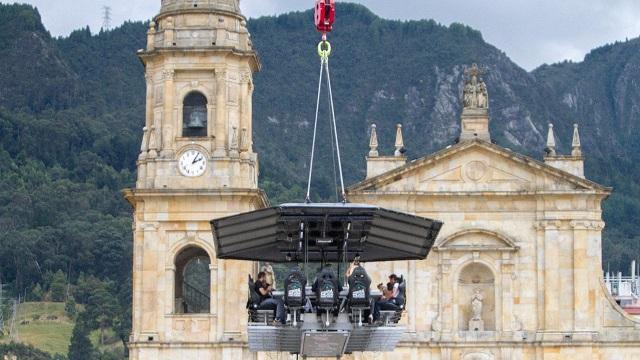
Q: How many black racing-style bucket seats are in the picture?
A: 5